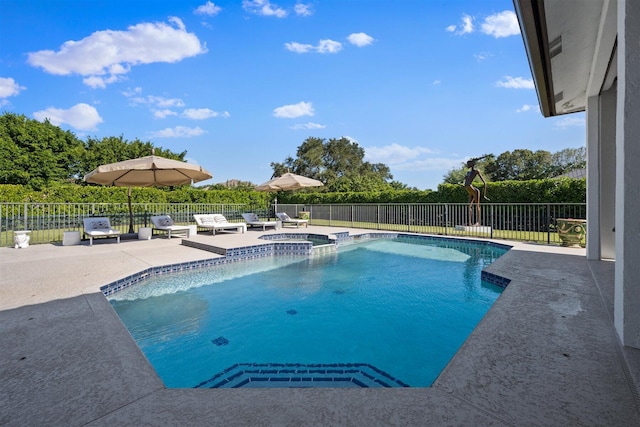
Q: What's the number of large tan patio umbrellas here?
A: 2